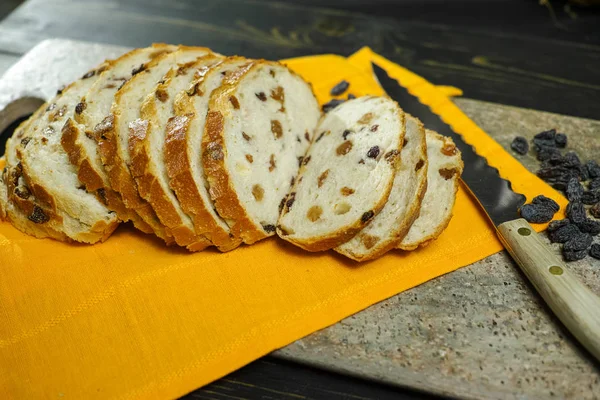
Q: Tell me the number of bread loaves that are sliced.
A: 1